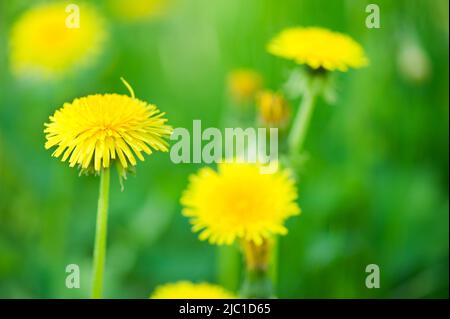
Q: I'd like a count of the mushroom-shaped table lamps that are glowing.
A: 0